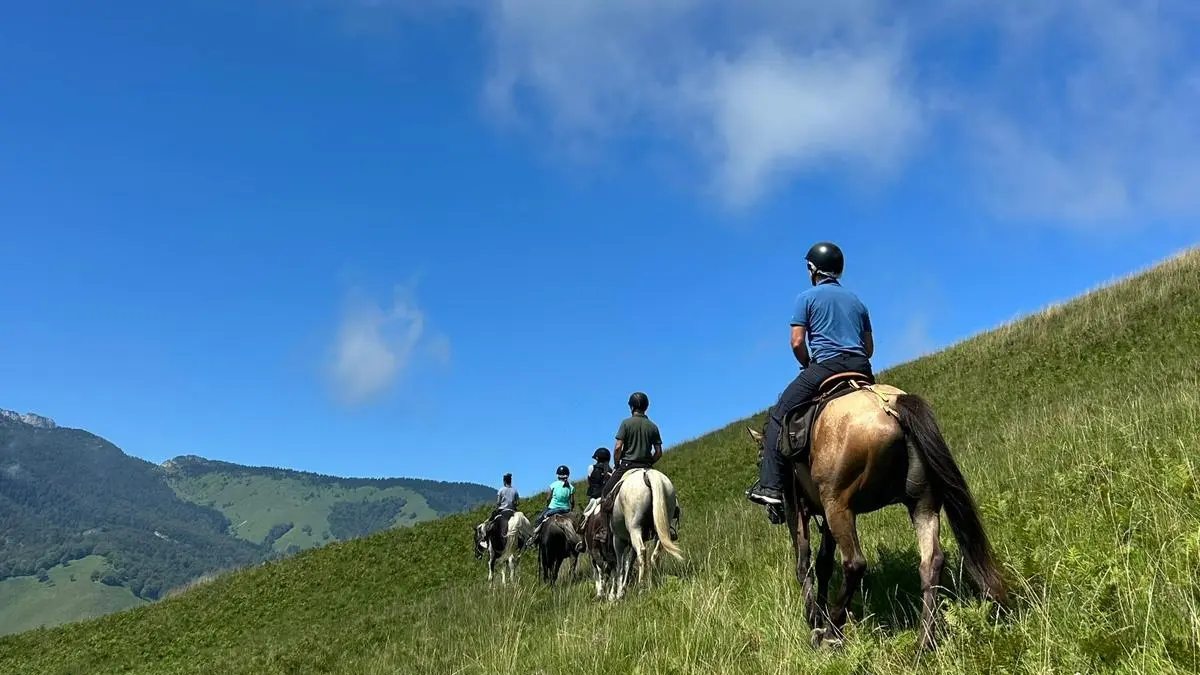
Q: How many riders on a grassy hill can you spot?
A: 5